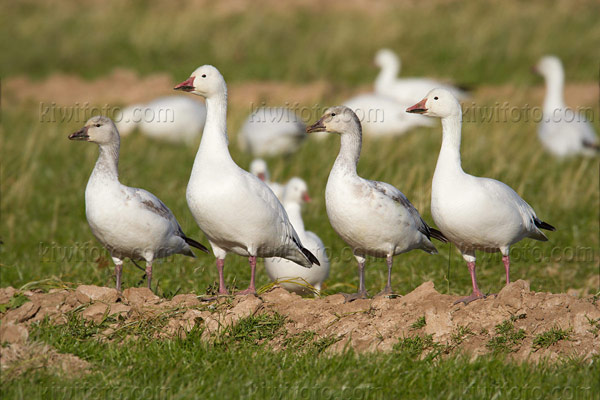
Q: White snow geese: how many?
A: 11